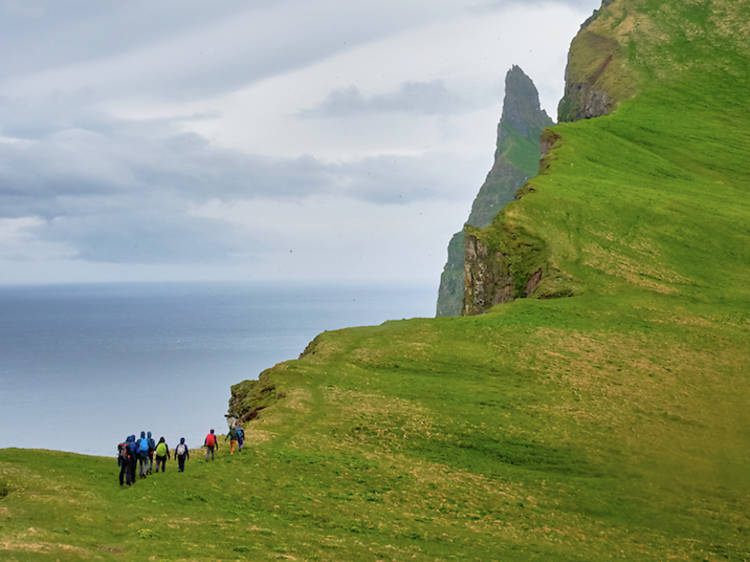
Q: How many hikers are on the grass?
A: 9